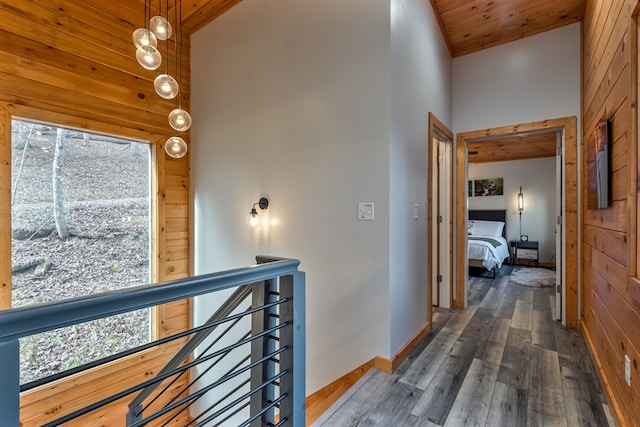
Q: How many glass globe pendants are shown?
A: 6